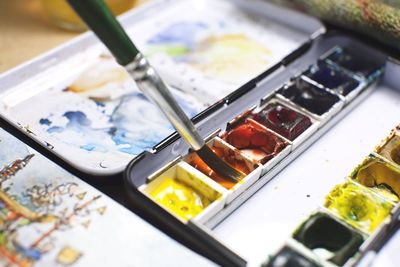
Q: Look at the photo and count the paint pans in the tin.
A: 12